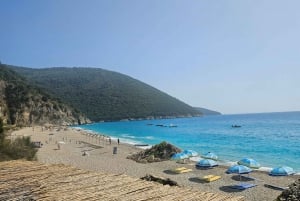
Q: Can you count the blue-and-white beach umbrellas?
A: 7